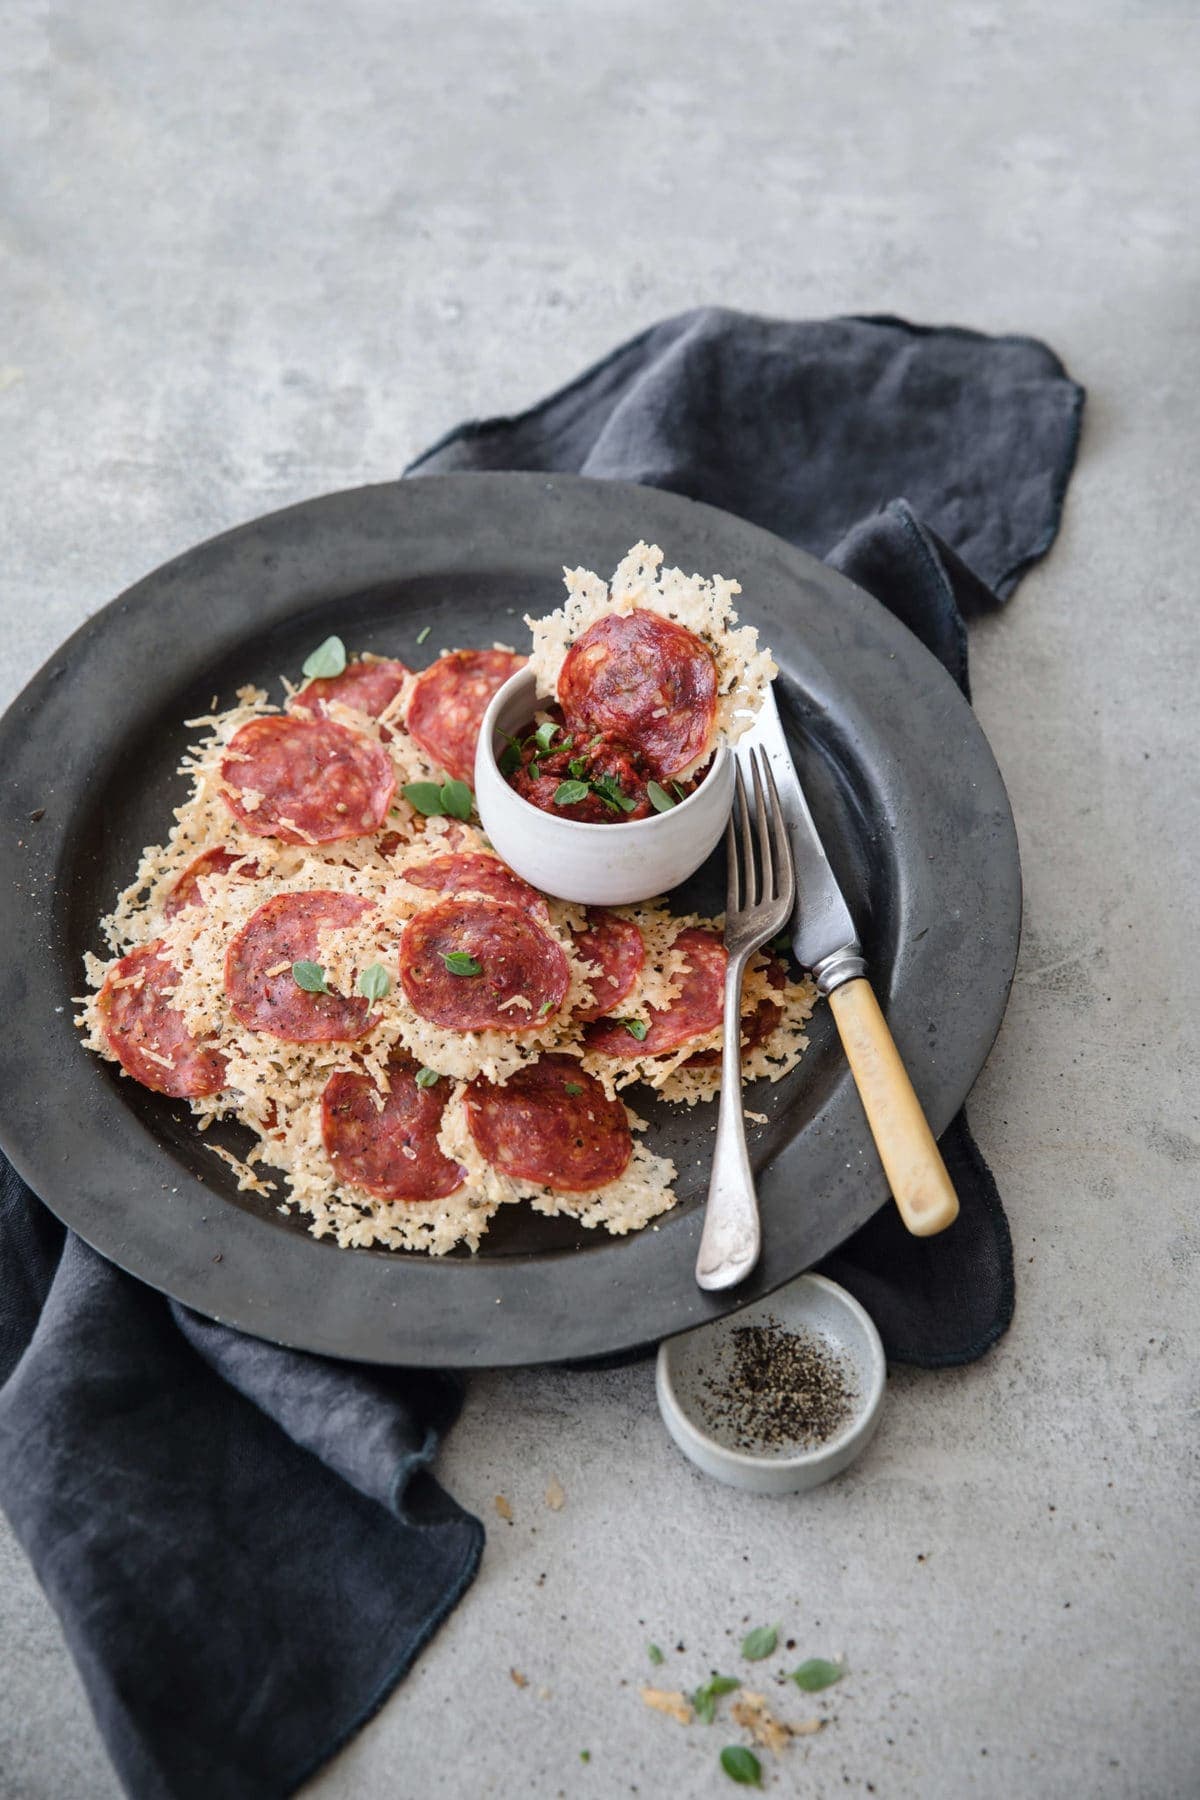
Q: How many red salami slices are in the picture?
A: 14